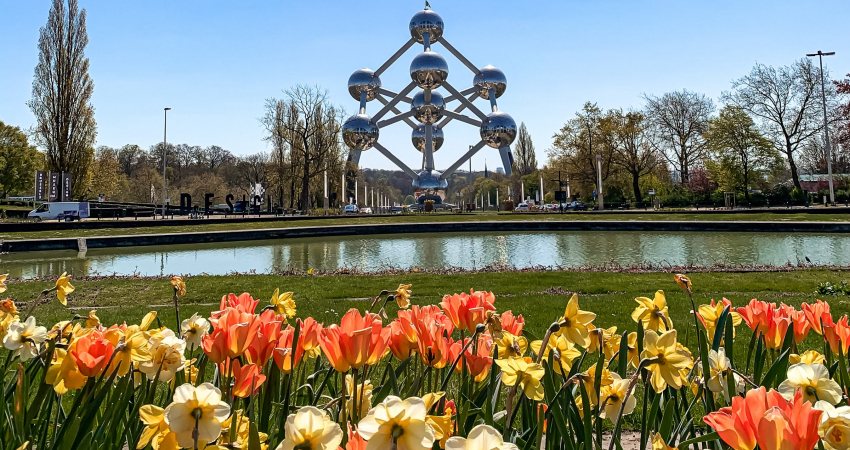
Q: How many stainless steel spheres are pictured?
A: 9